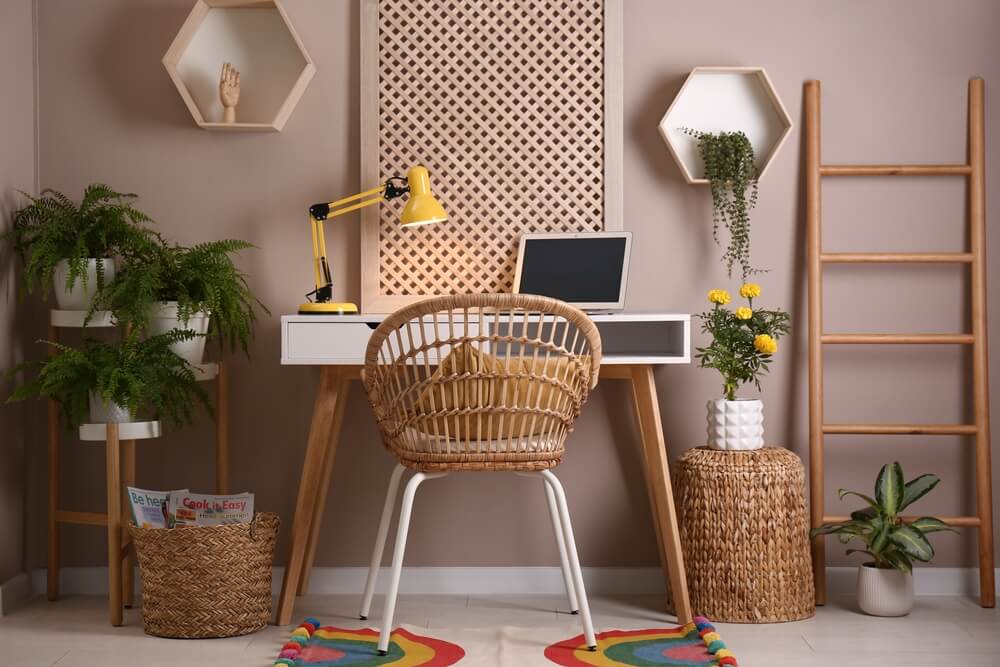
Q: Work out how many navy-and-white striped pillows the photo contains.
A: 0